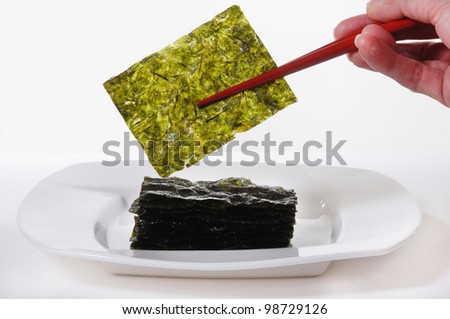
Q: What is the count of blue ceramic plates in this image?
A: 0